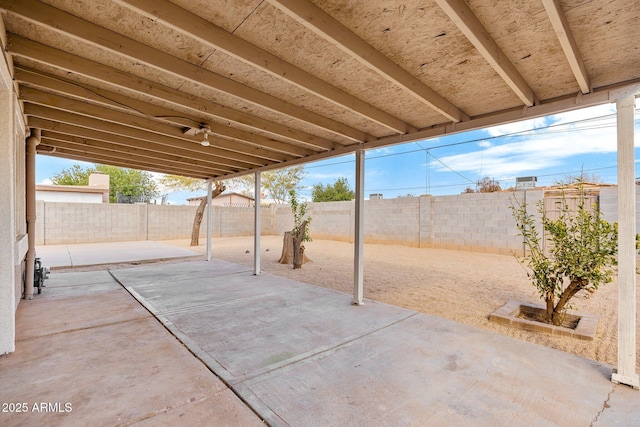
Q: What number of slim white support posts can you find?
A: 4